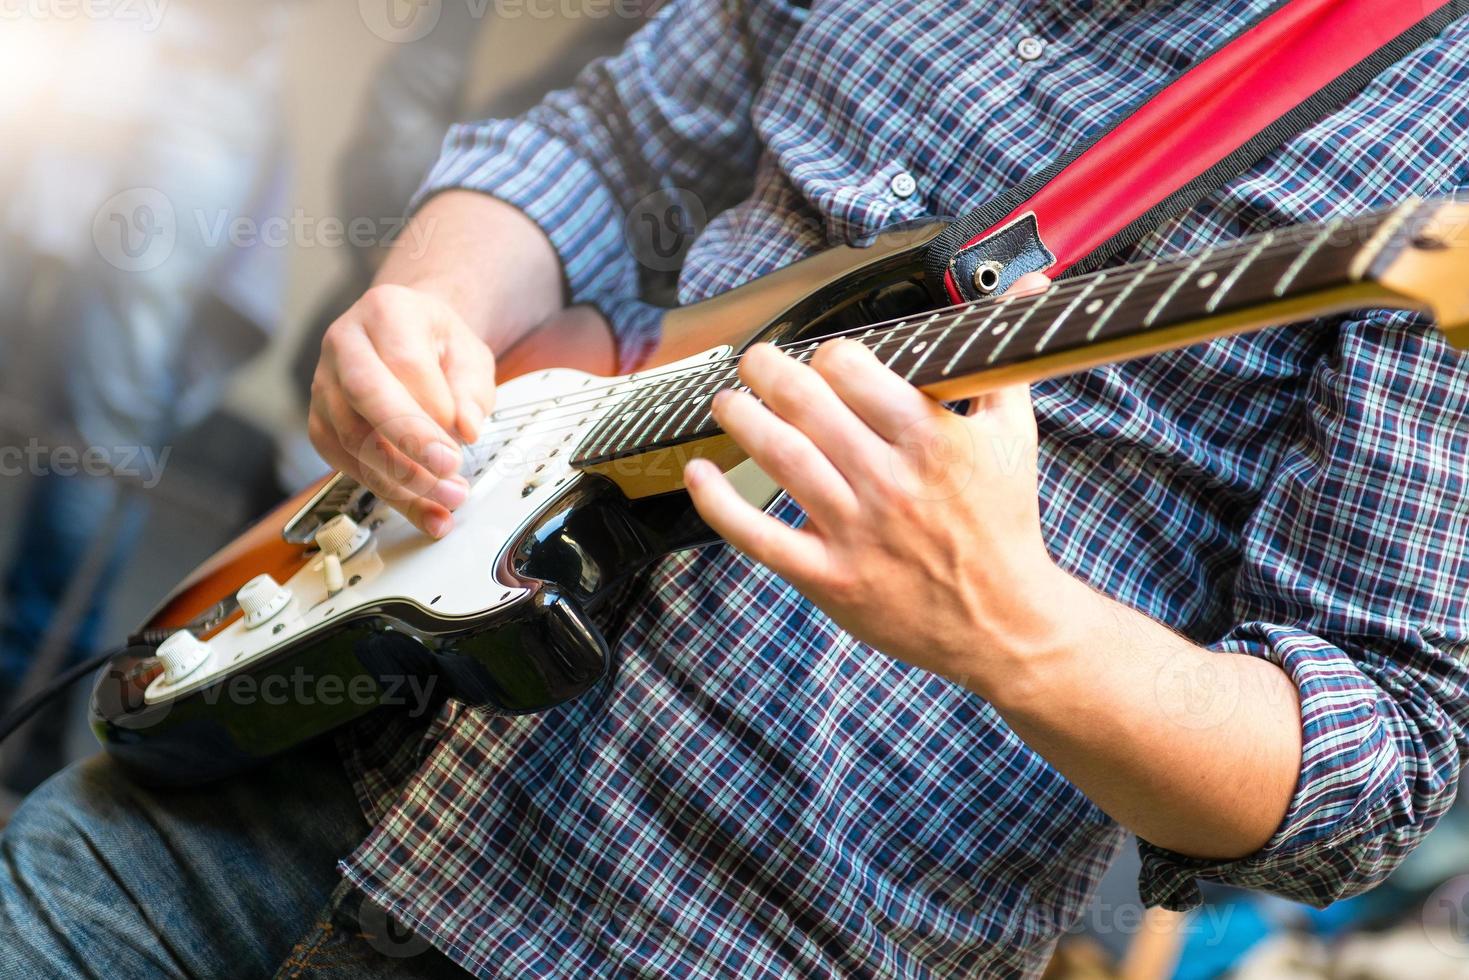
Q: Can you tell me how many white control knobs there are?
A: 3